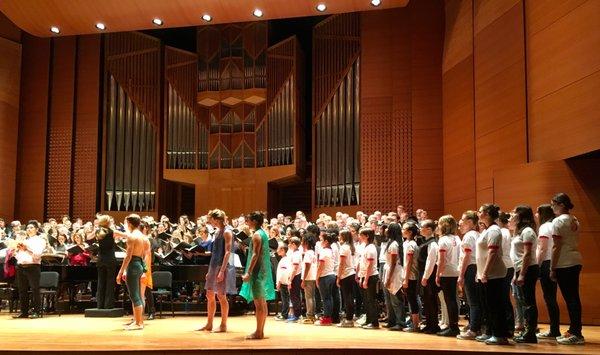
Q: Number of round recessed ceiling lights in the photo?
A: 7